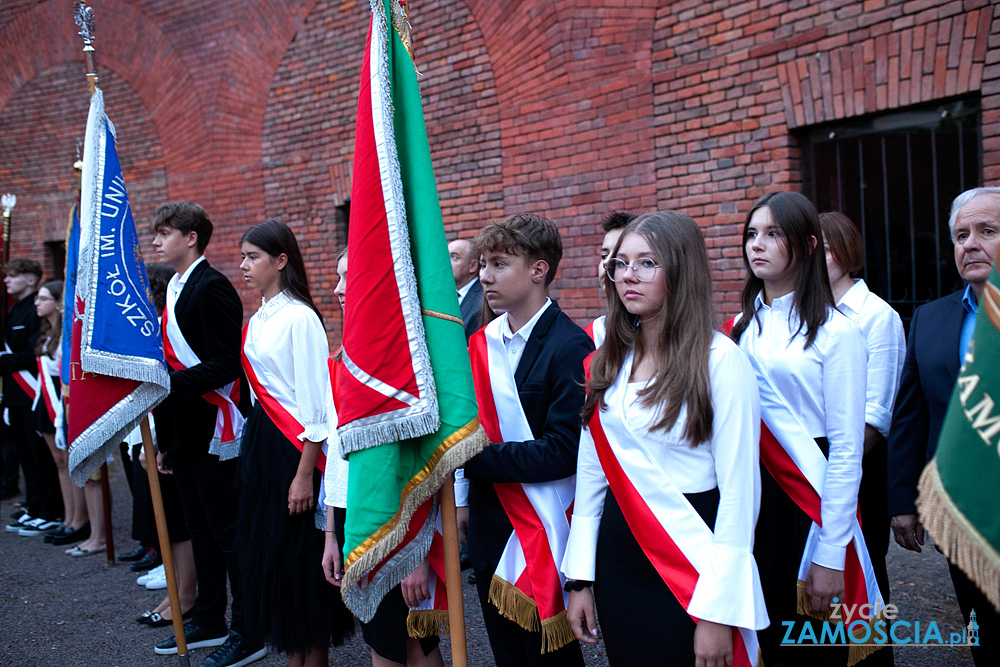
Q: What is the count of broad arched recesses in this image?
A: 2